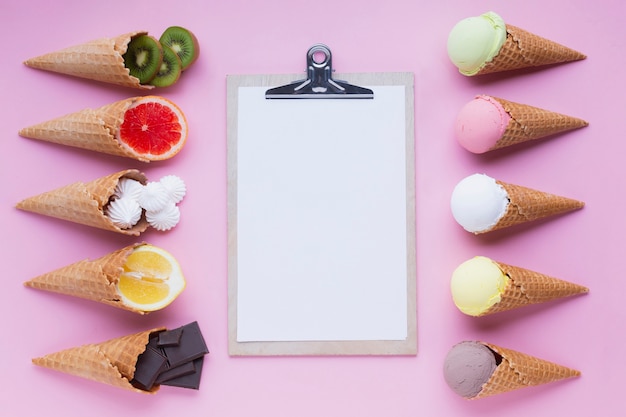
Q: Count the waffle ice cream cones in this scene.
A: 10